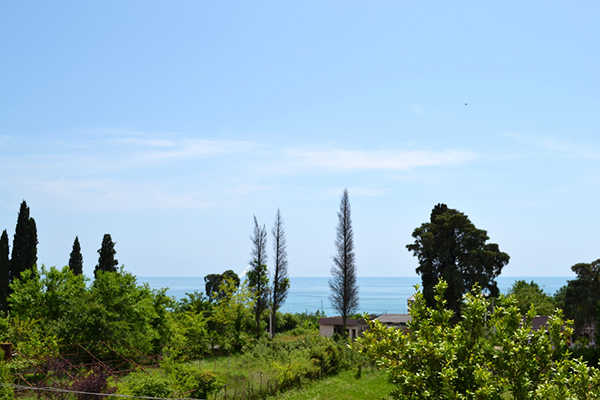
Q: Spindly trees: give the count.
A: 3